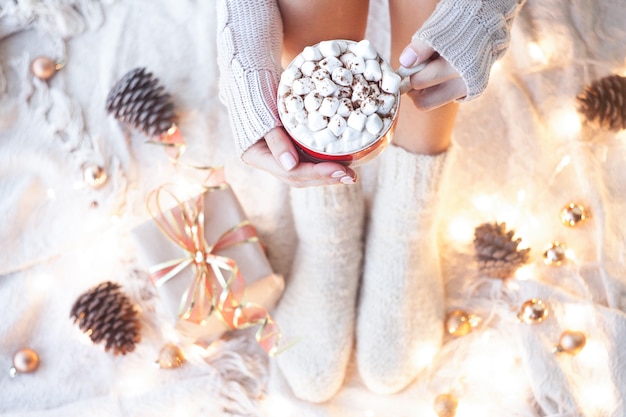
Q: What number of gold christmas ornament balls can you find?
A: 10